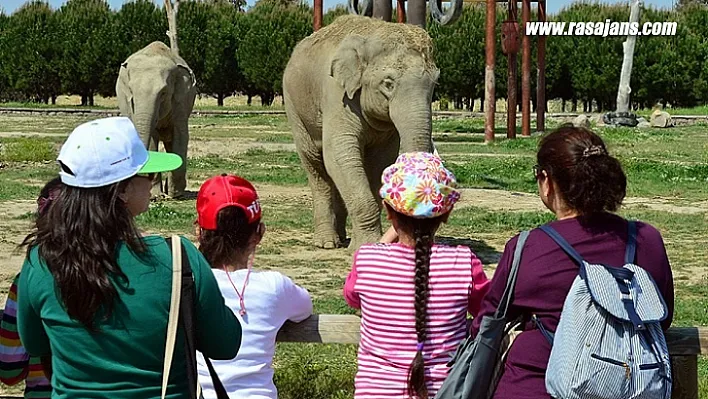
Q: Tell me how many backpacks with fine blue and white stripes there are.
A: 1